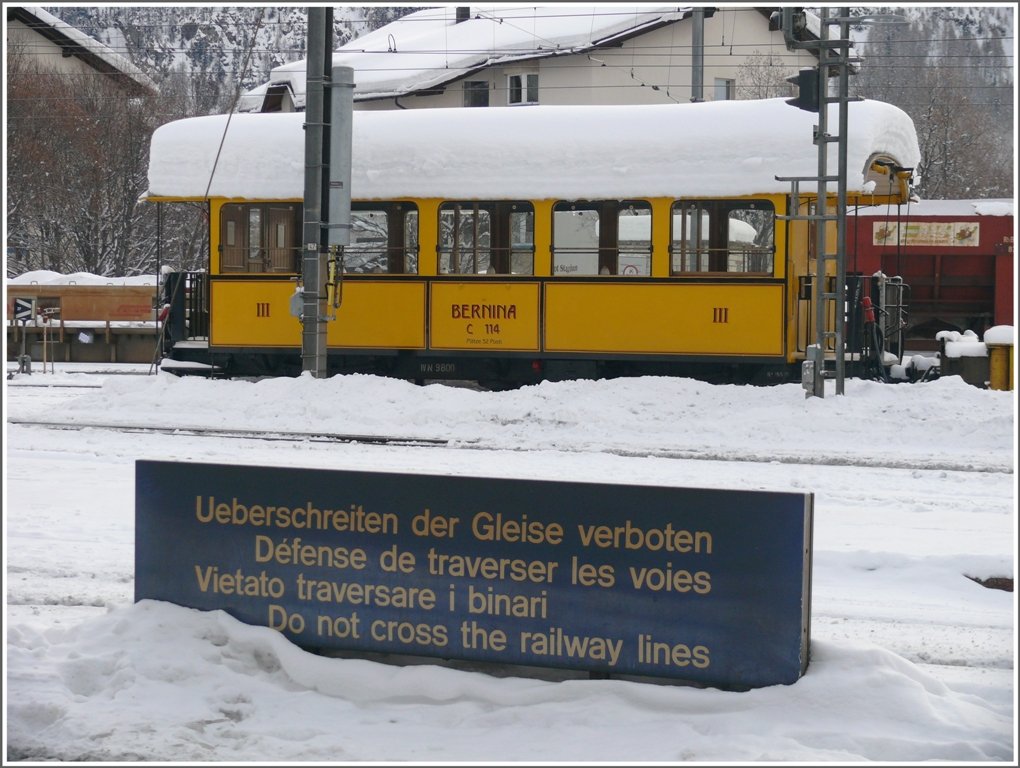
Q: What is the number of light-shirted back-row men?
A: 0